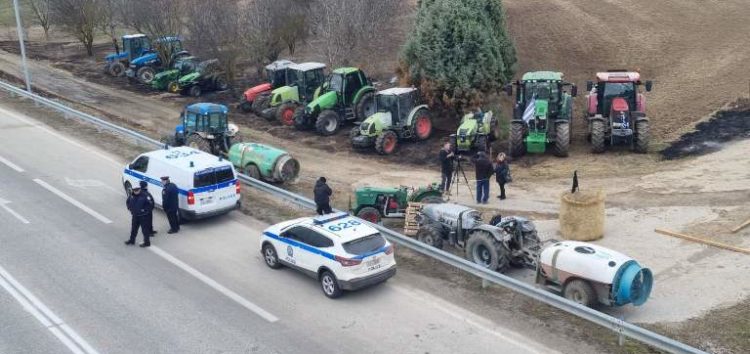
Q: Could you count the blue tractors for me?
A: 3